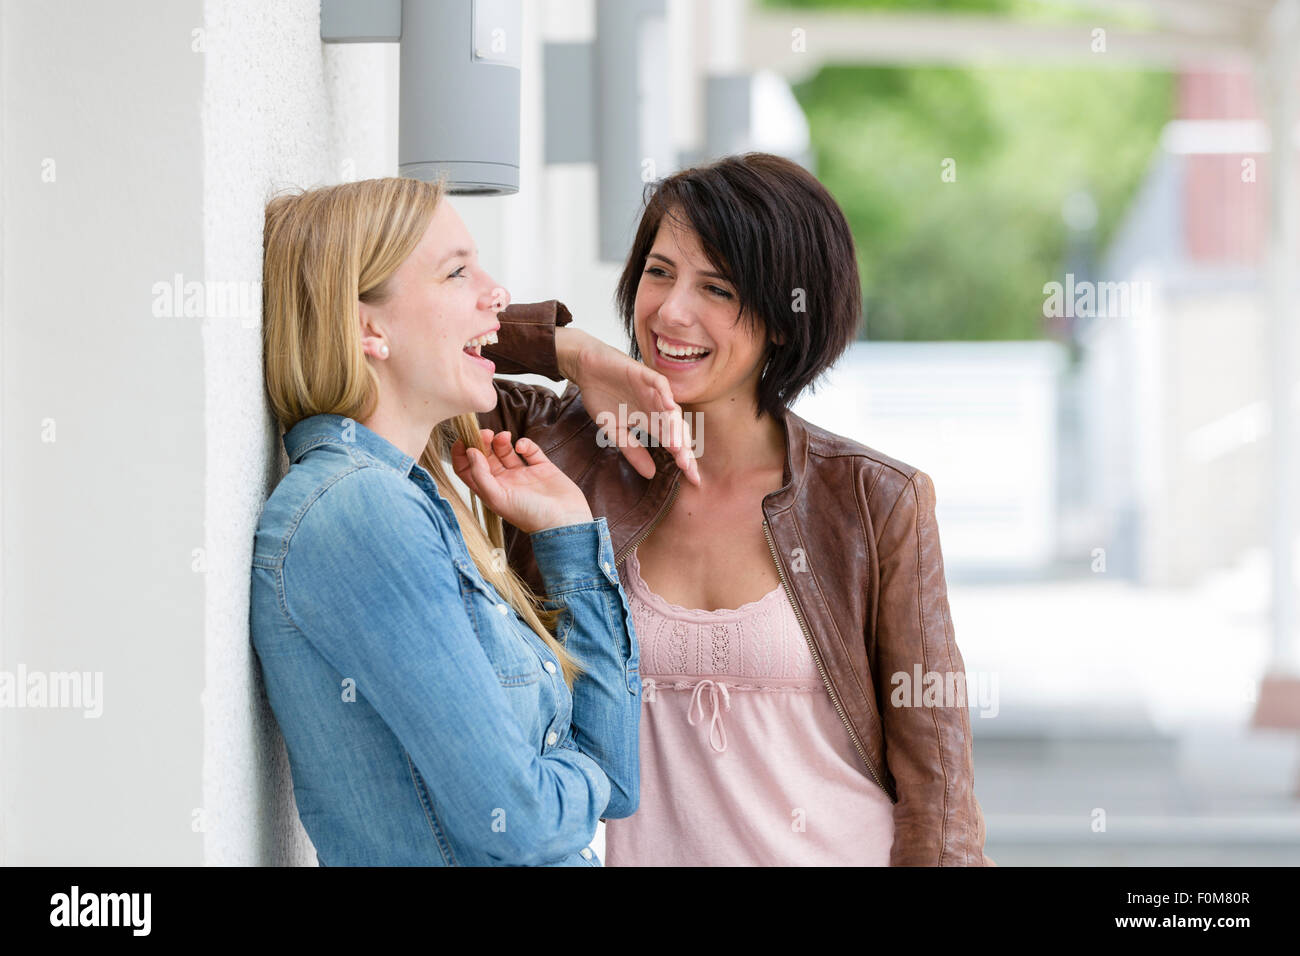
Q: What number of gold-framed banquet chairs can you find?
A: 0